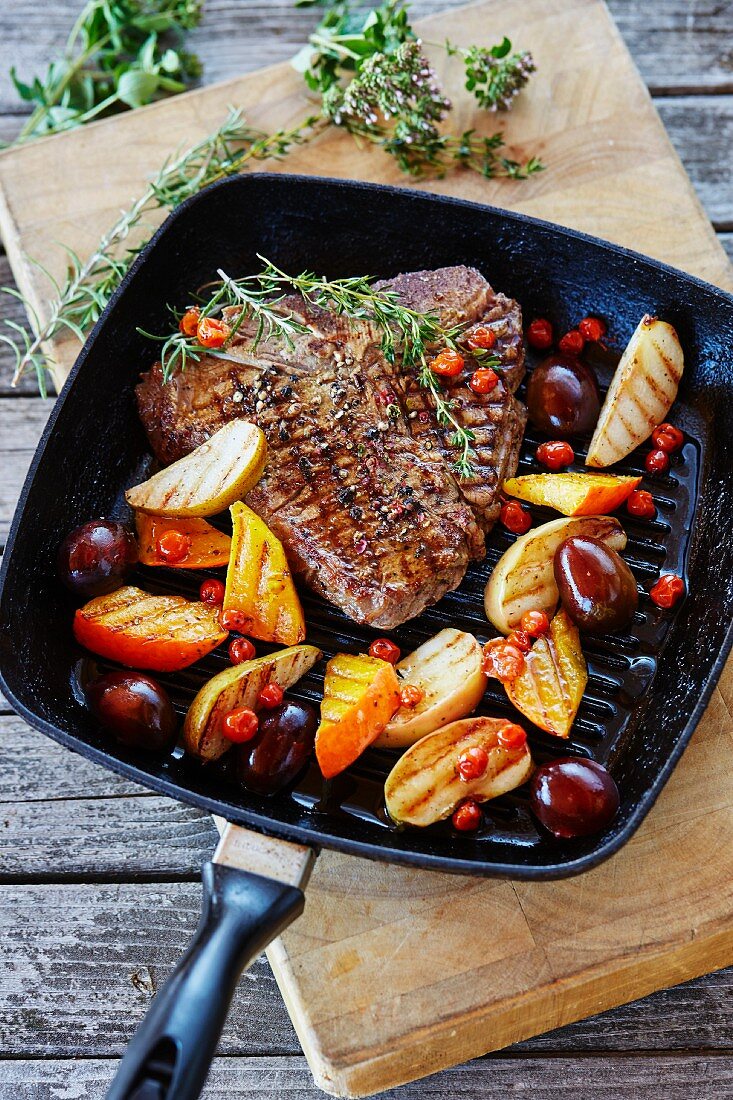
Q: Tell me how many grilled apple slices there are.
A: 6